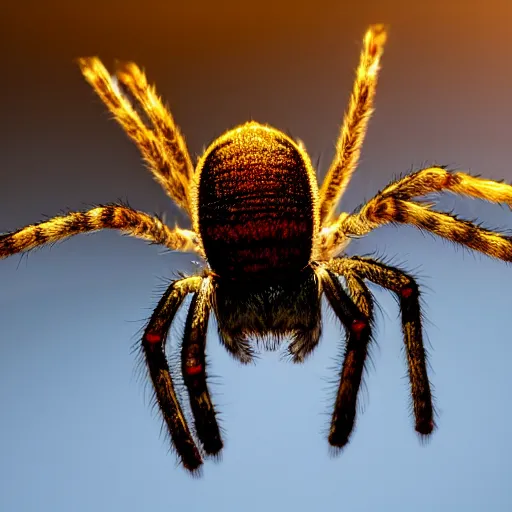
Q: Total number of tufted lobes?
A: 2